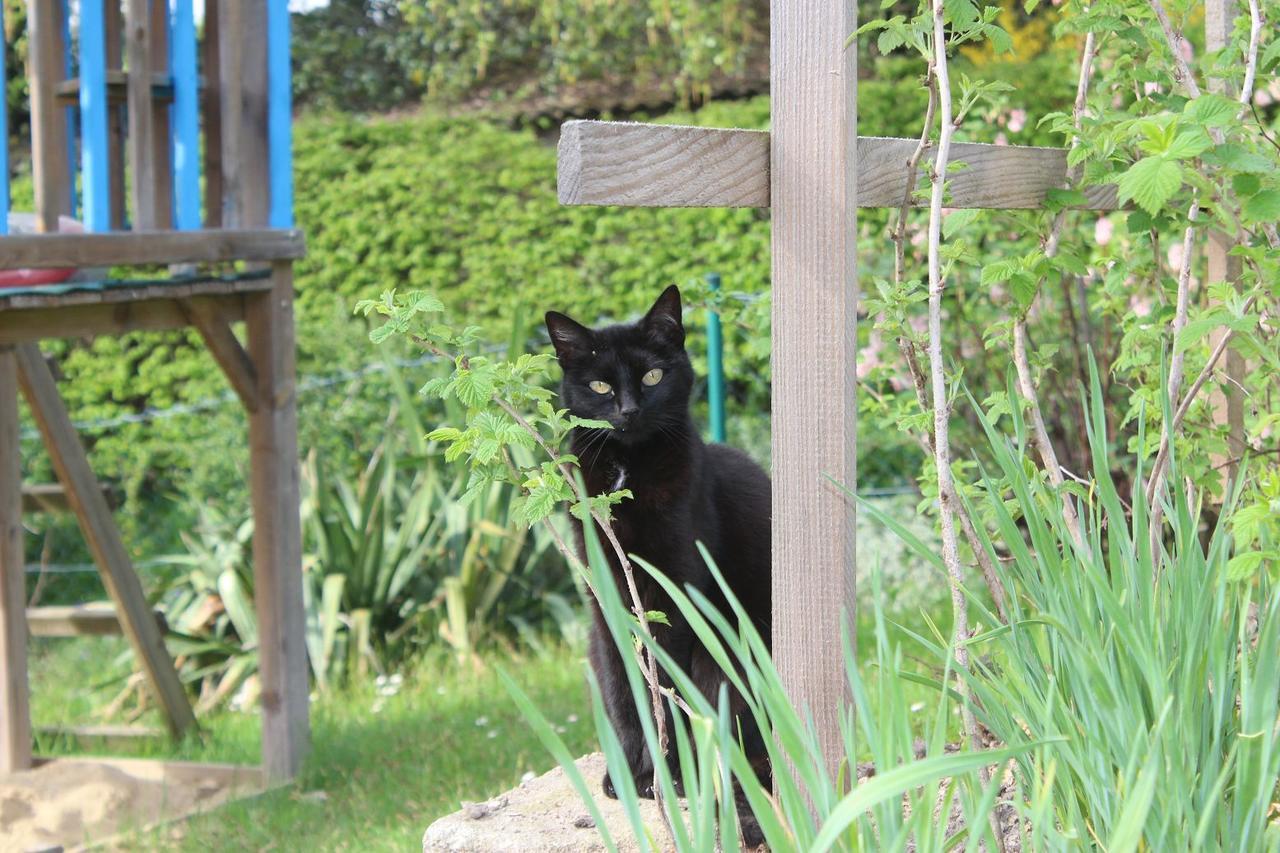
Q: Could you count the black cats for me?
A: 1